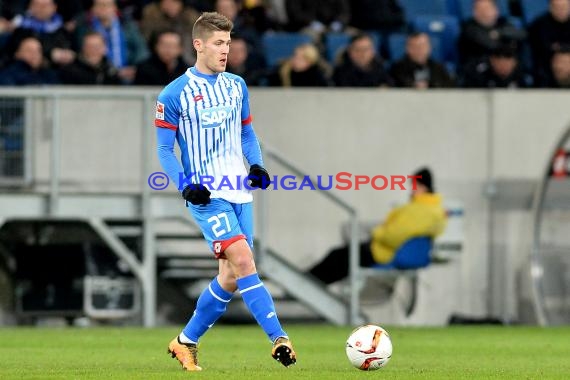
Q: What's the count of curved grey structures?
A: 1